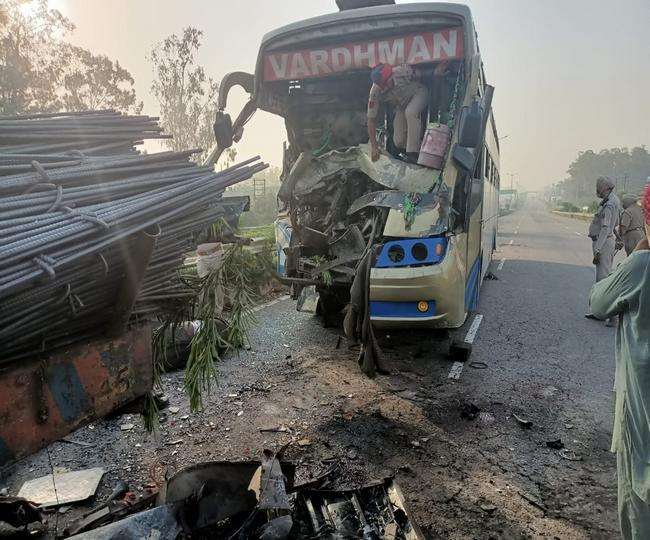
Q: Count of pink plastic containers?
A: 1